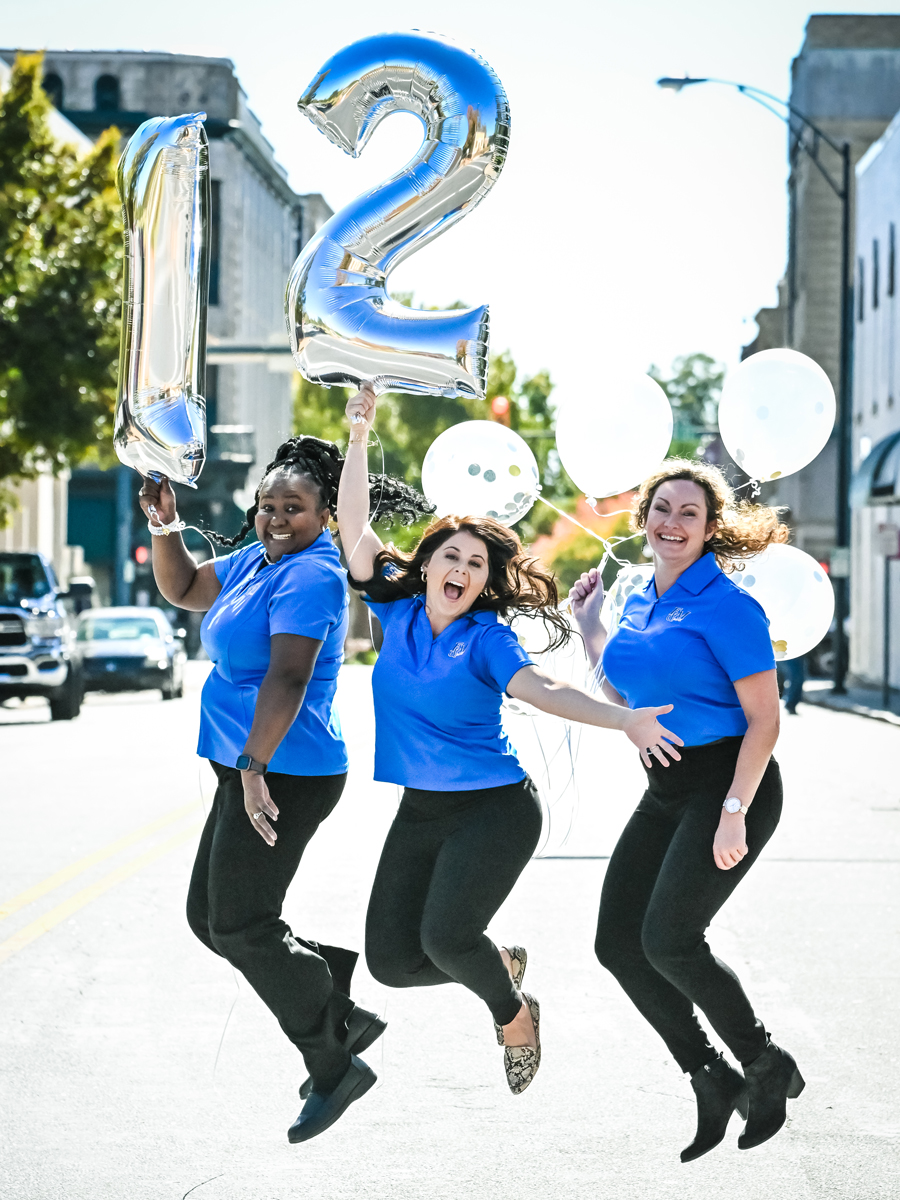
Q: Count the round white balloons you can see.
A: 6